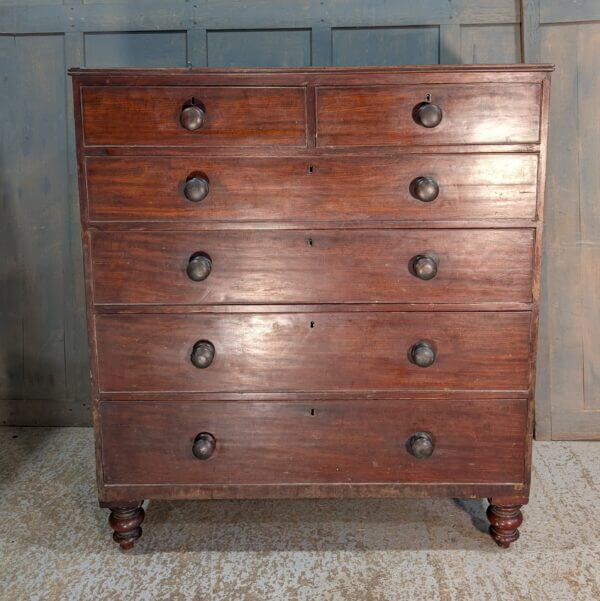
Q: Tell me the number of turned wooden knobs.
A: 10